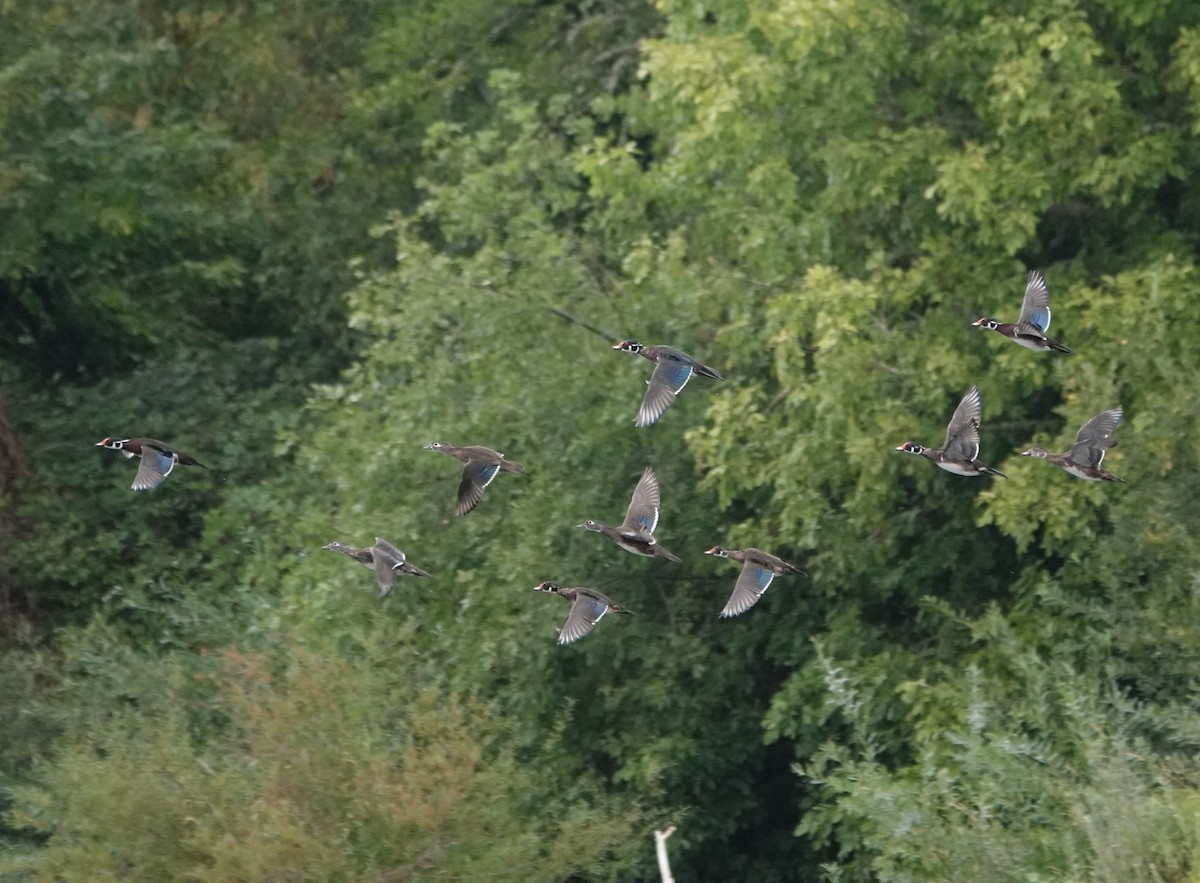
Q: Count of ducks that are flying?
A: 10